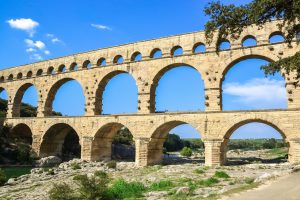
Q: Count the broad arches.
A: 11